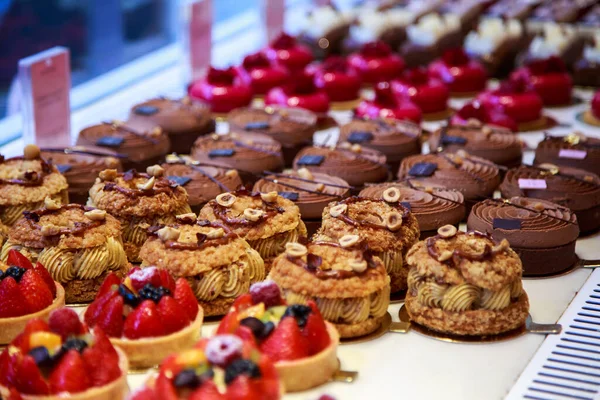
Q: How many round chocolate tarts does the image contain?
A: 15